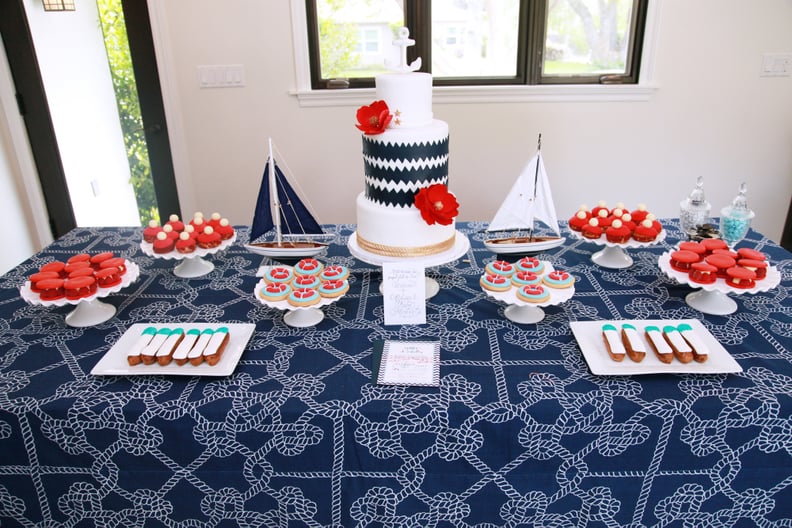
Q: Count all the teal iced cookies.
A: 13